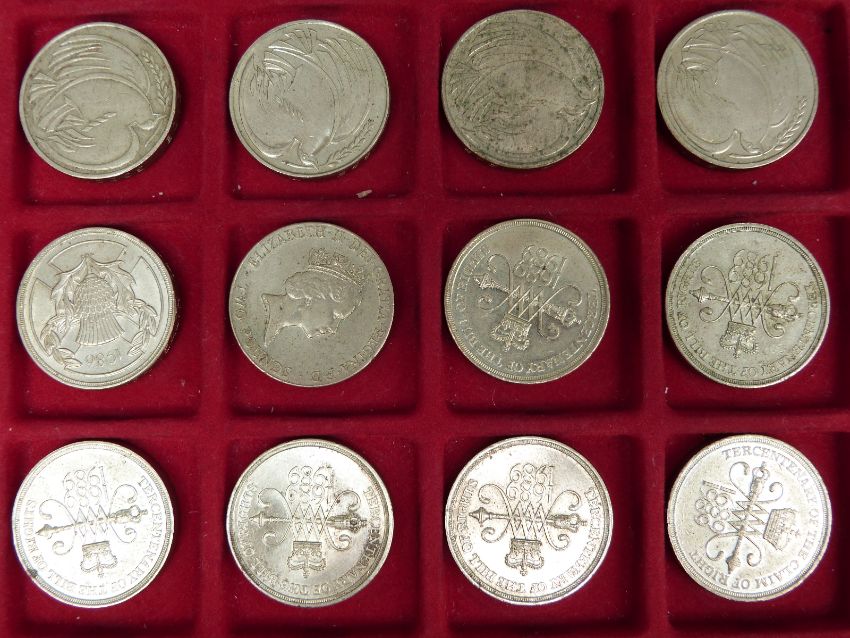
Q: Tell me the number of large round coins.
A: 12